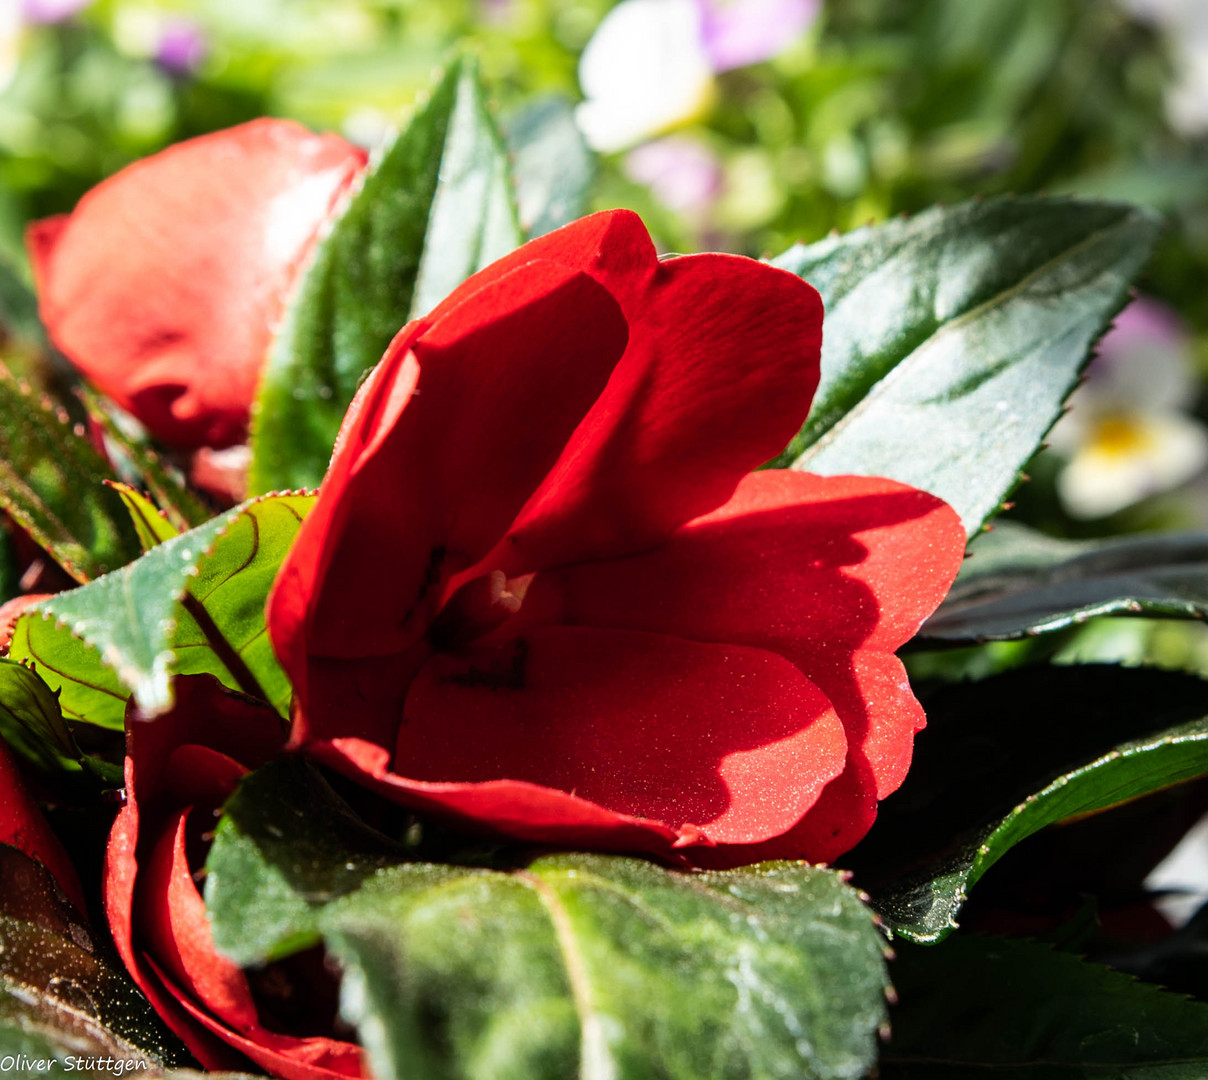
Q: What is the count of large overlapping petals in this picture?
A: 5